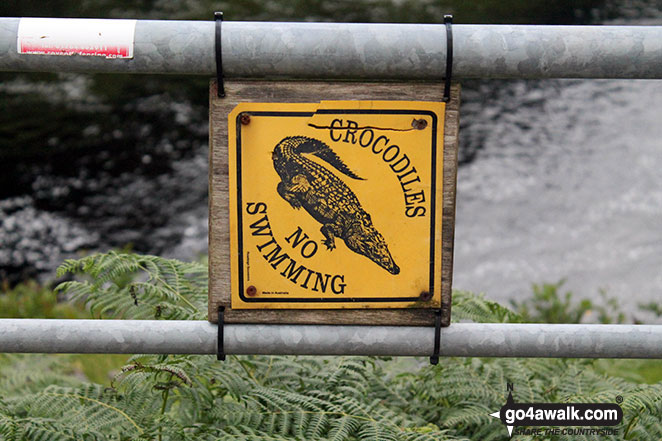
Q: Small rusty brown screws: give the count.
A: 4